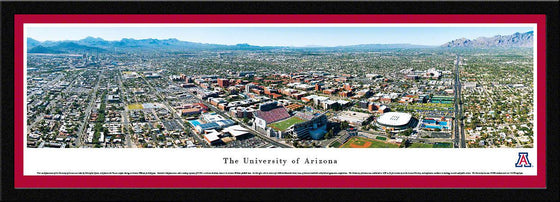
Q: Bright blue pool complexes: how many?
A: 2